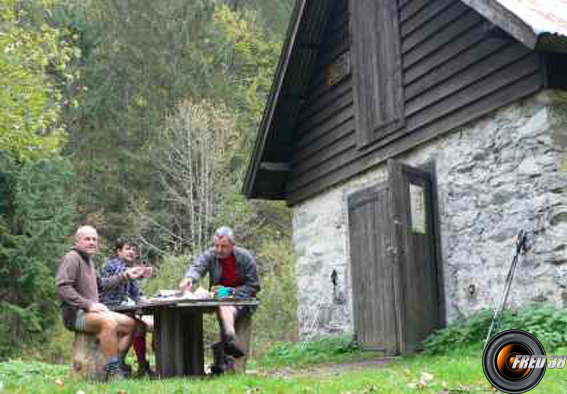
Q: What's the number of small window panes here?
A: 1